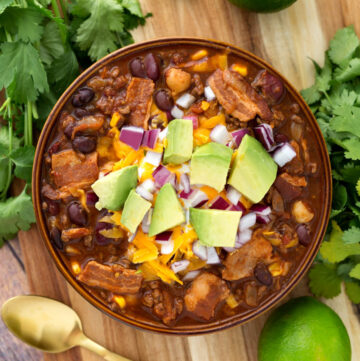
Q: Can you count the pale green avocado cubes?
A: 7